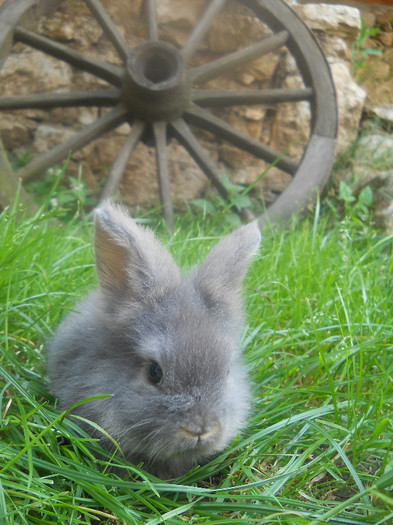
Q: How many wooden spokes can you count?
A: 12